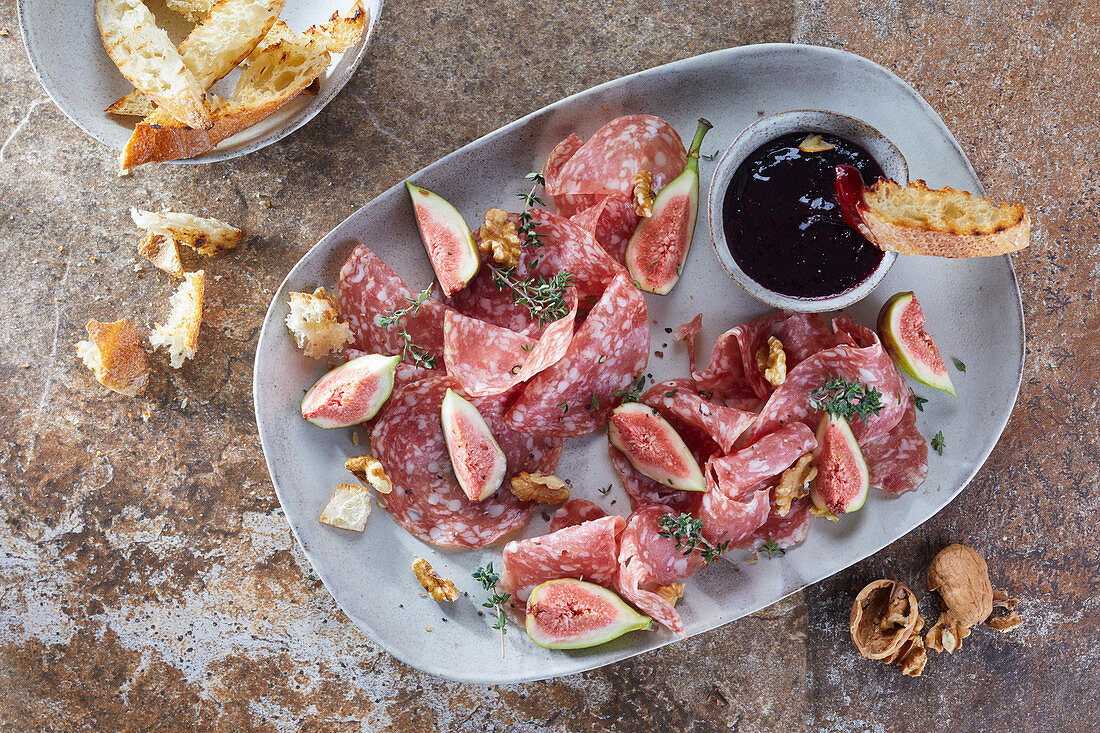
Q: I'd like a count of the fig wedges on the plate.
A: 8